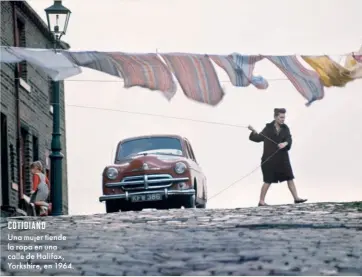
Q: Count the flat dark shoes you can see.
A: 2